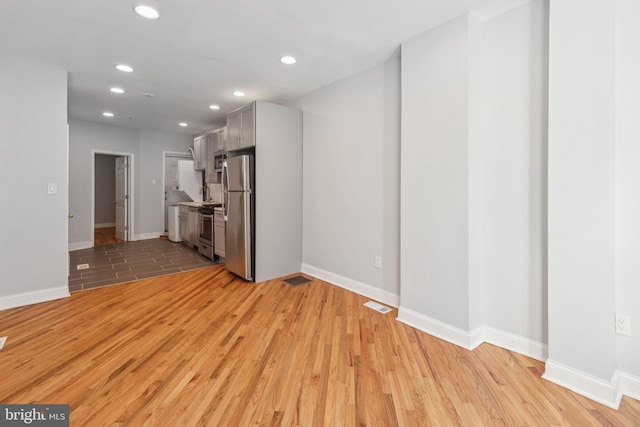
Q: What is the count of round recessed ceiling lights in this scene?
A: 8